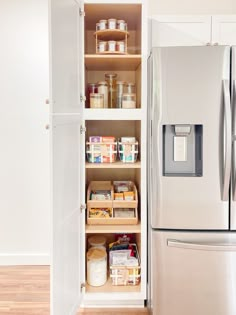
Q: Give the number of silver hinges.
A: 5